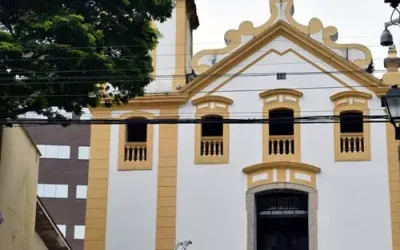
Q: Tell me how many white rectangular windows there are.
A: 6